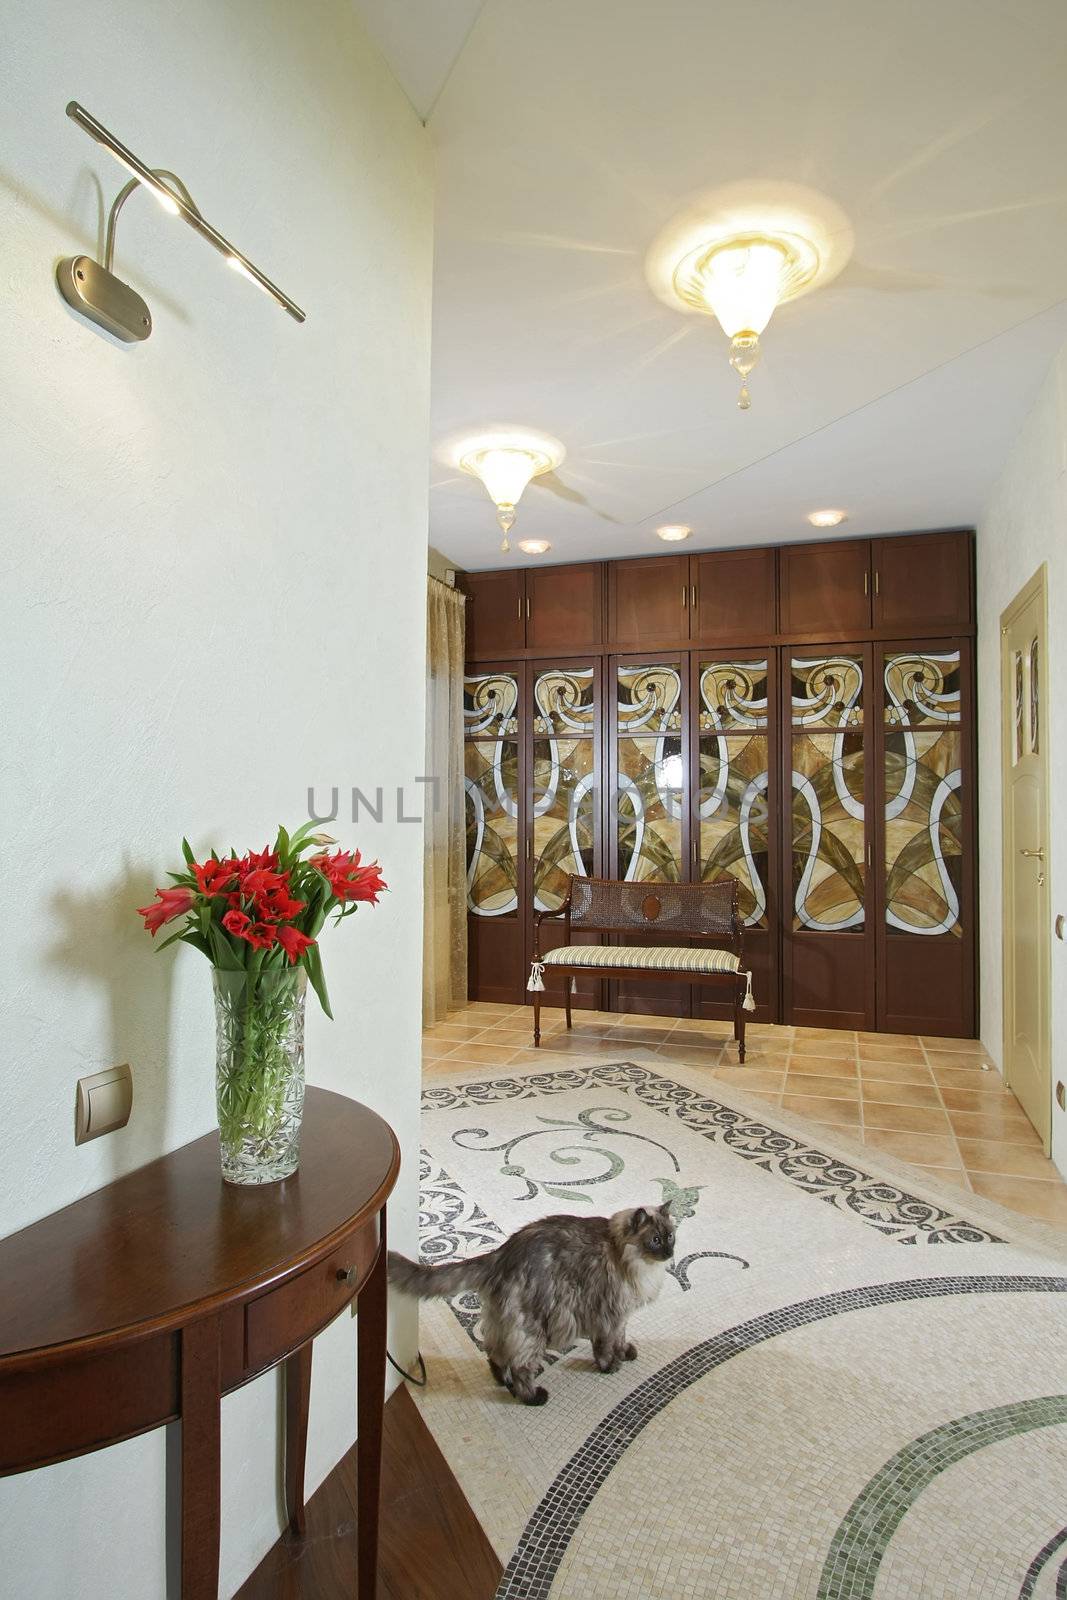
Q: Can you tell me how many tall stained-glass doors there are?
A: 6